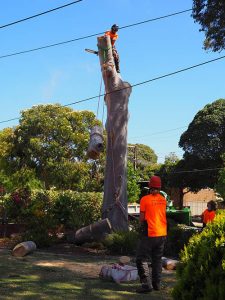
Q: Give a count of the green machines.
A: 1